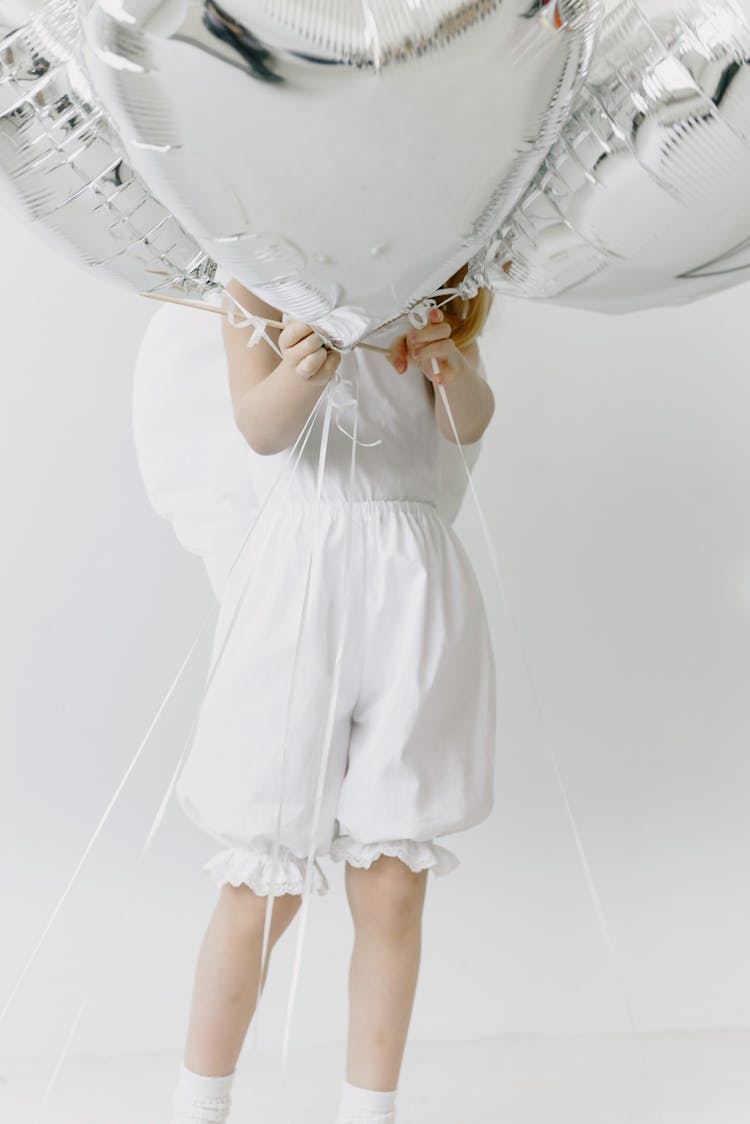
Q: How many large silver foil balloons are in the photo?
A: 3